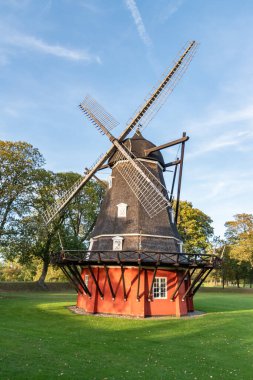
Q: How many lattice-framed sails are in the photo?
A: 4